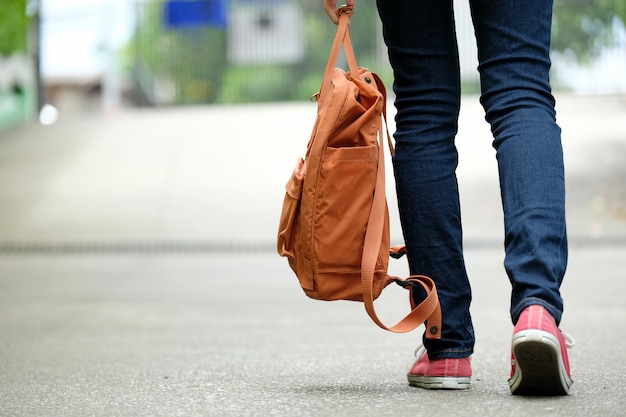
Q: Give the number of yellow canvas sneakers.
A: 0